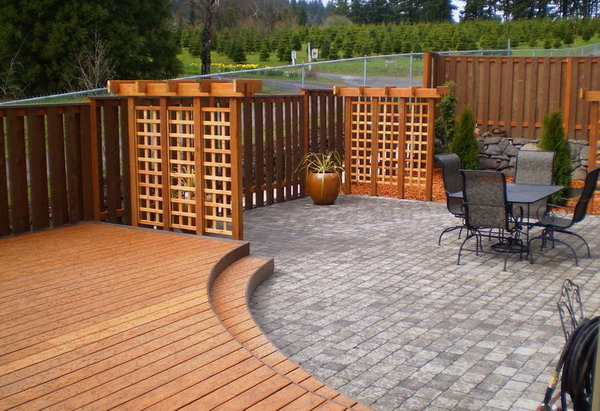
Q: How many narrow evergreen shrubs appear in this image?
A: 2